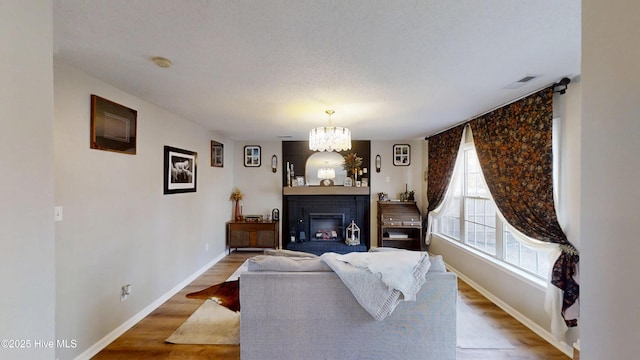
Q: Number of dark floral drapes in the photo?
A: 2